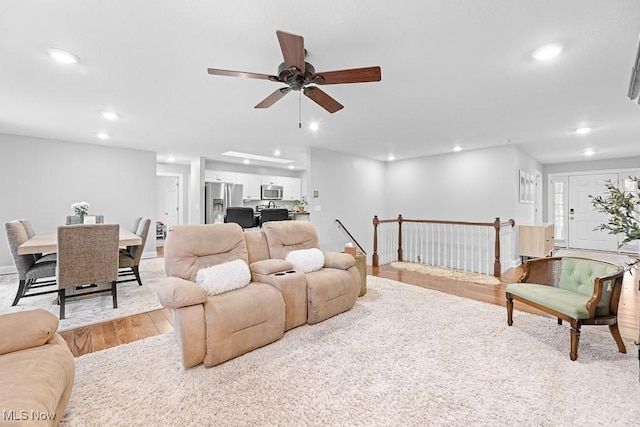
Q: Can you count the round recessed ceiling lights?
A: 13